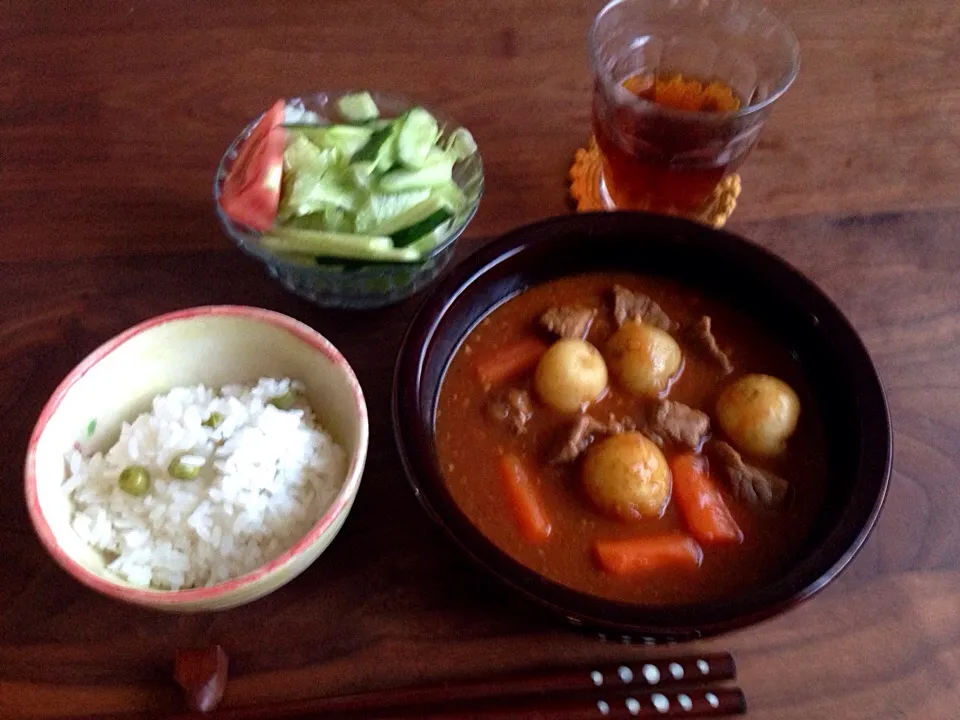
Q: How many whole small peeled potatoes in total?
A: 4